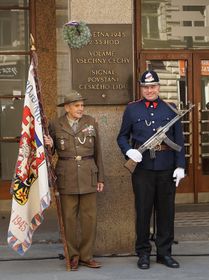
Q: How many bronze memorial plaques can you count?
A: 1